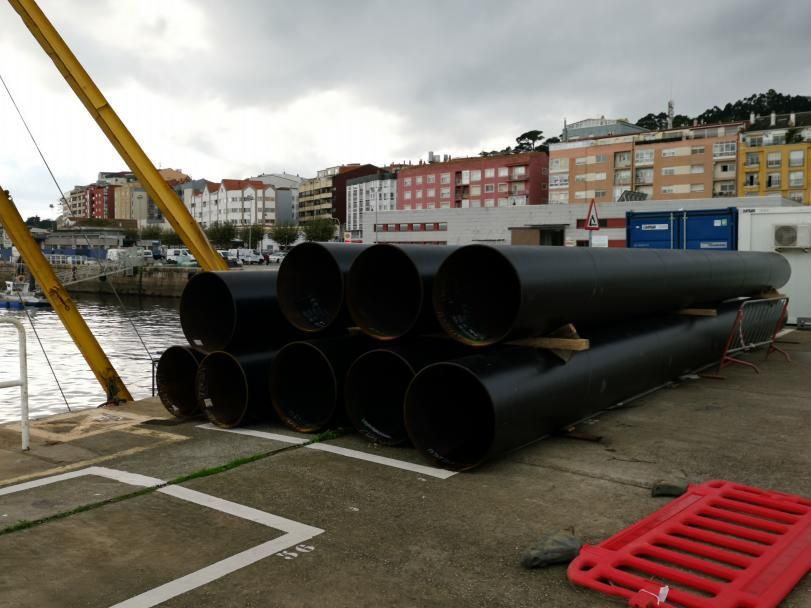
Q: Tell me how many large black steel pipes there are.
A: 9